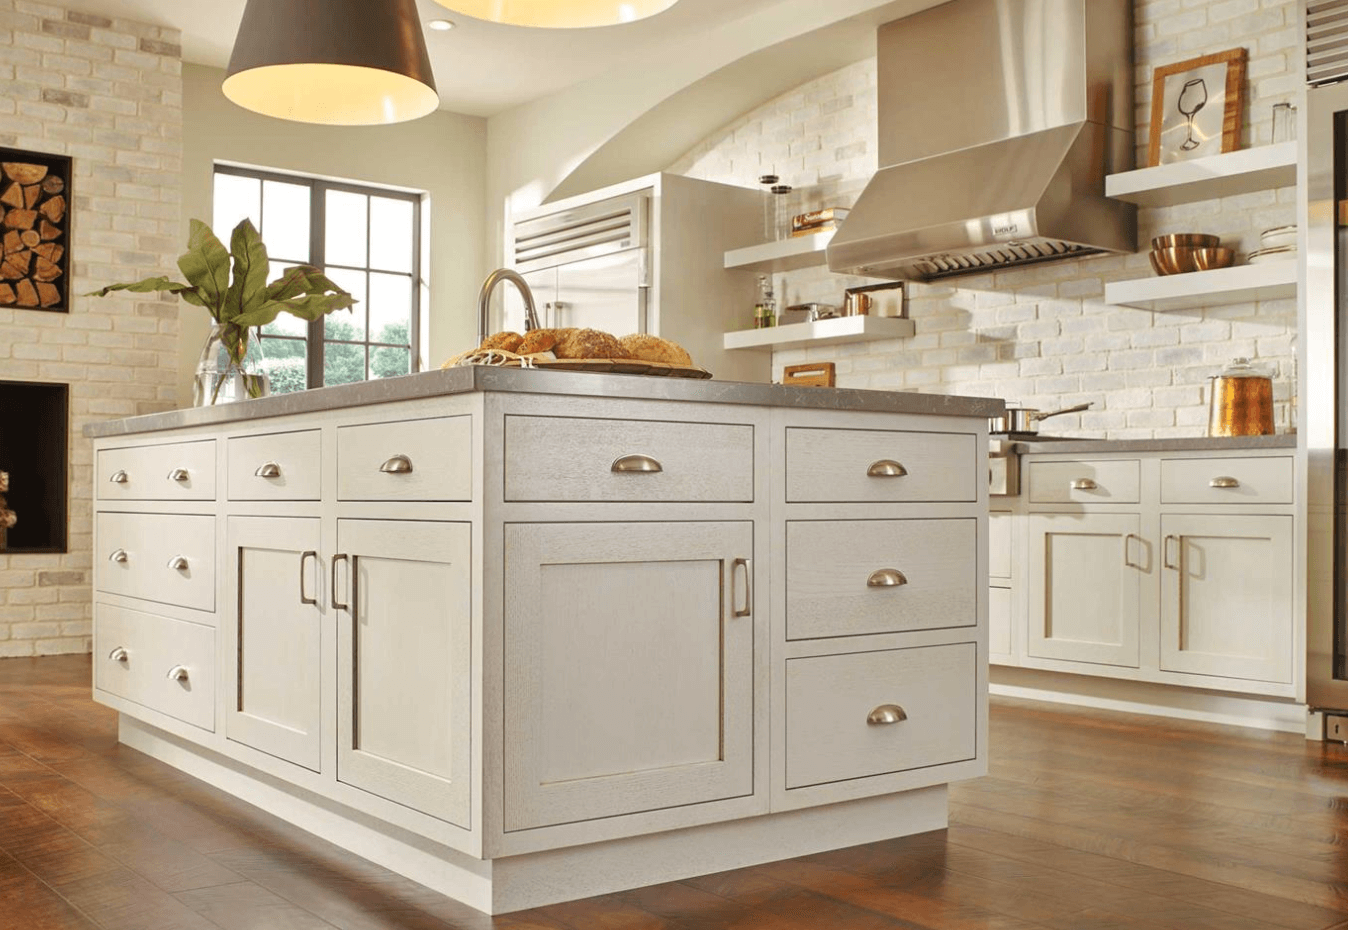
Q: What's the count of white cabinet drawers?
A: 11